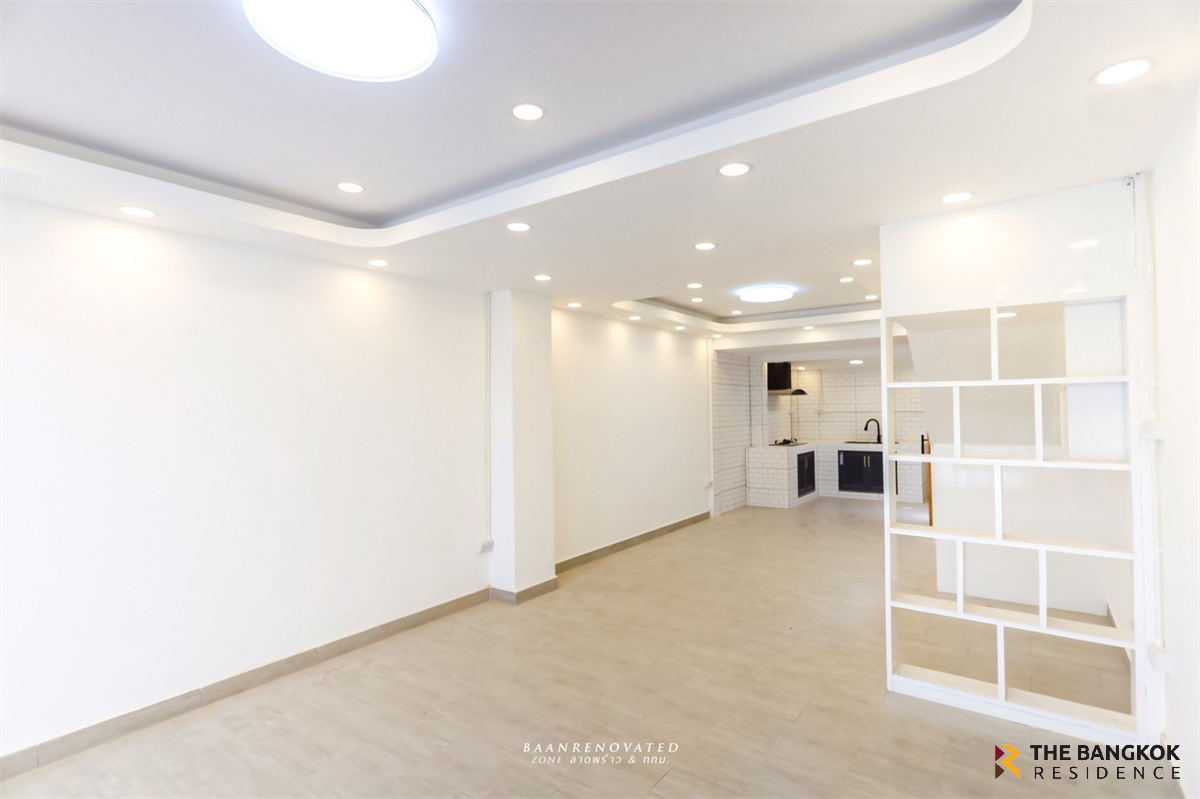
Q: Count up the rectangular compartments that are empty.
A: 12